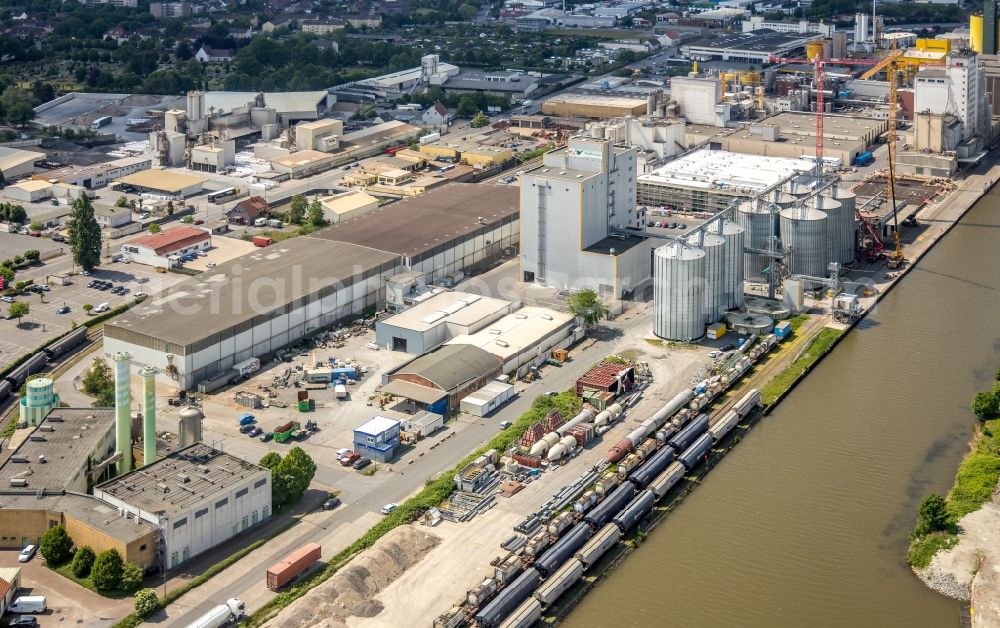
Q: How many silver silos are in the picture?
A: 9